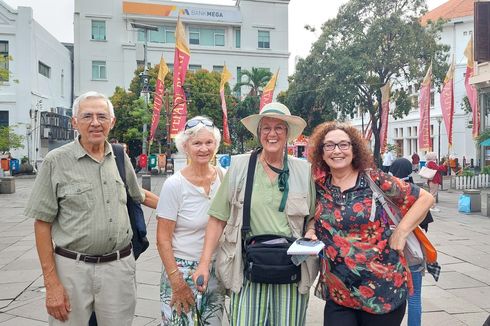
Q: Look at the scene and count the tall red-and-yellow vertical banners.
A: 8